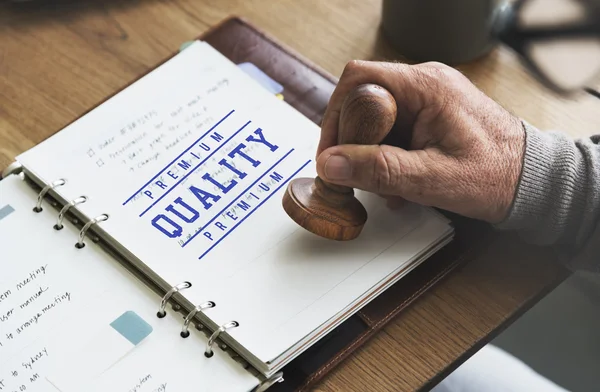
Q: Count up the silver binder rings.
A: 6